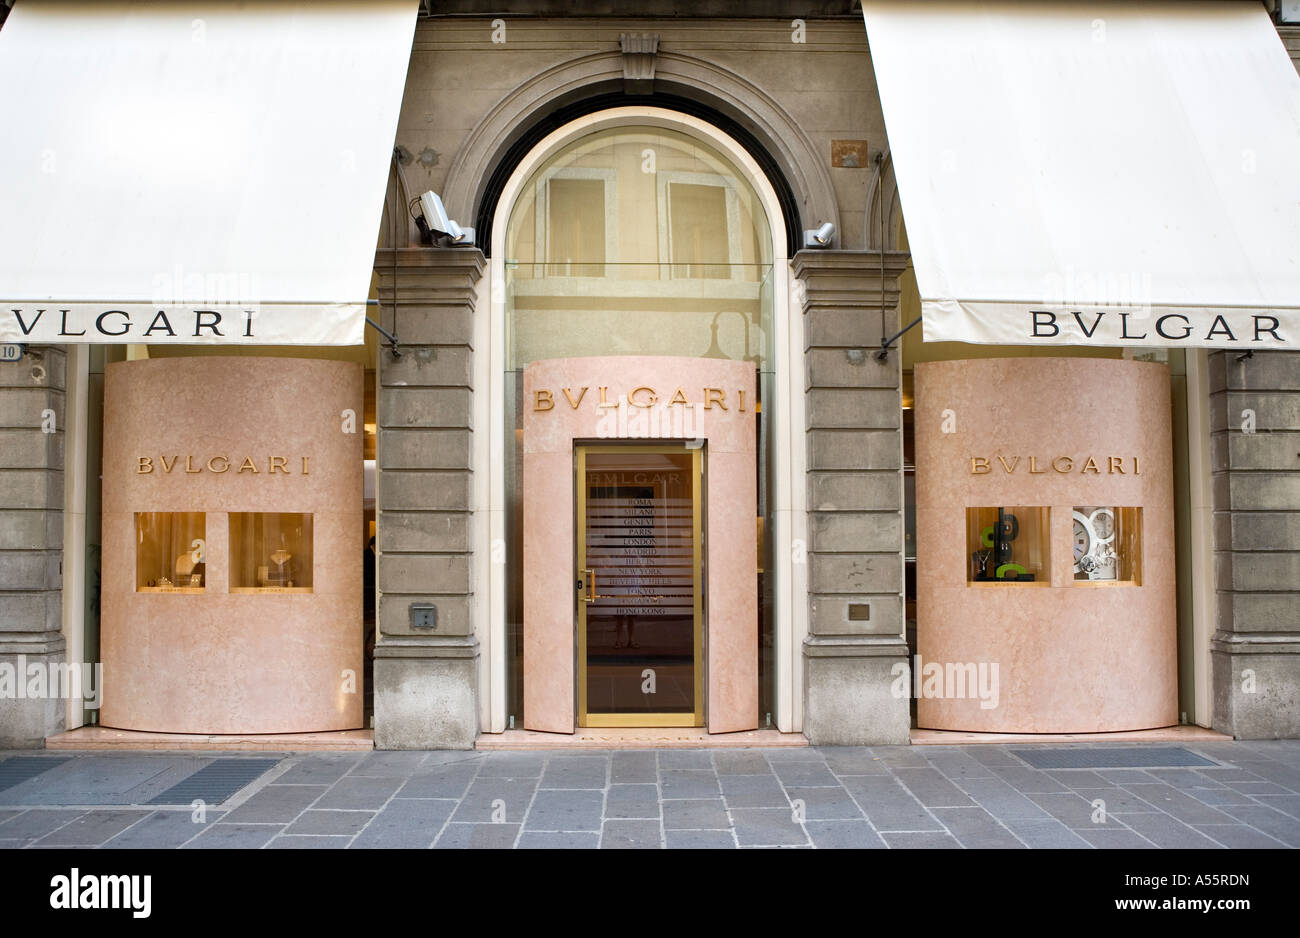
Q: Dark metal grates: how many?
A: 3